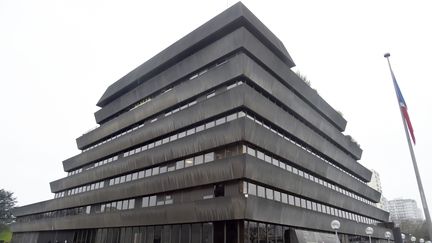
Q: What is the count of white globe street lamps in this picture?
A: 7